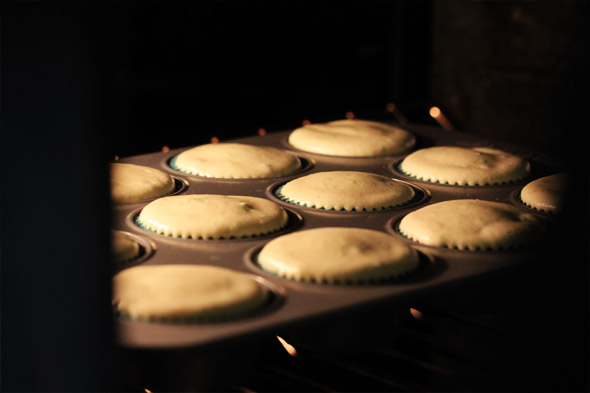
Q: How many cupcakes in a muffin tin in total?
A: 11